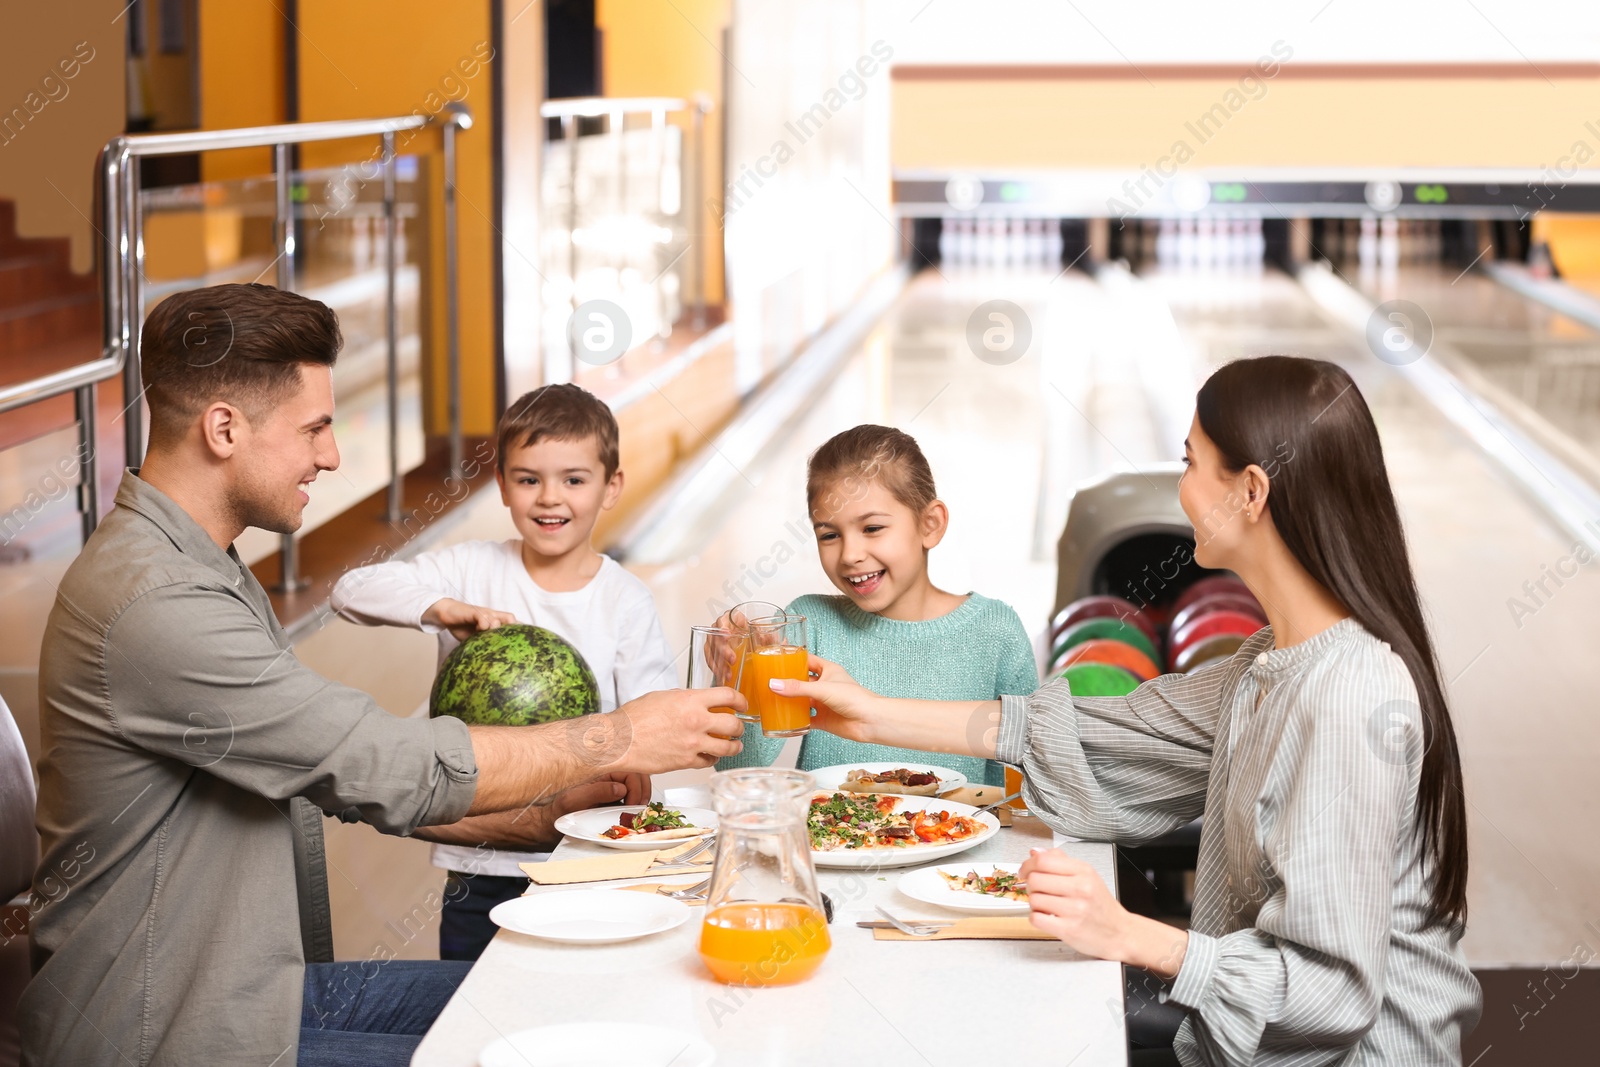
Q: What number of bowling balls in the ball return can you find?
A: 9